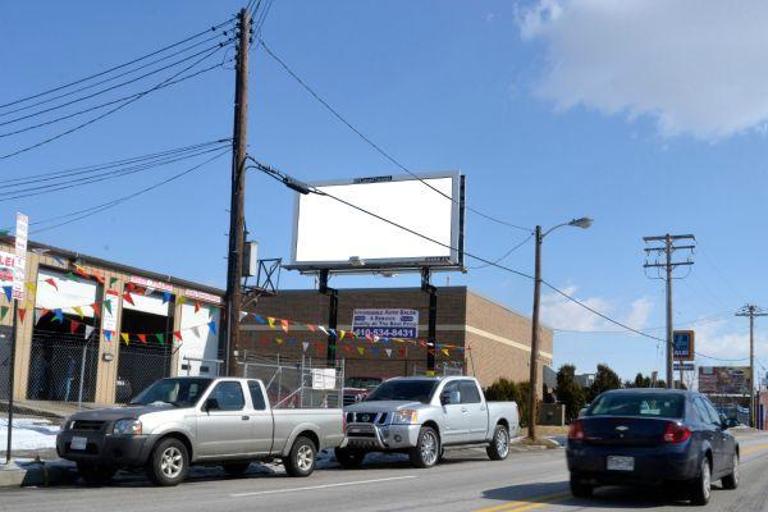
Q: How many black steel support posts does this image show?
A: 2